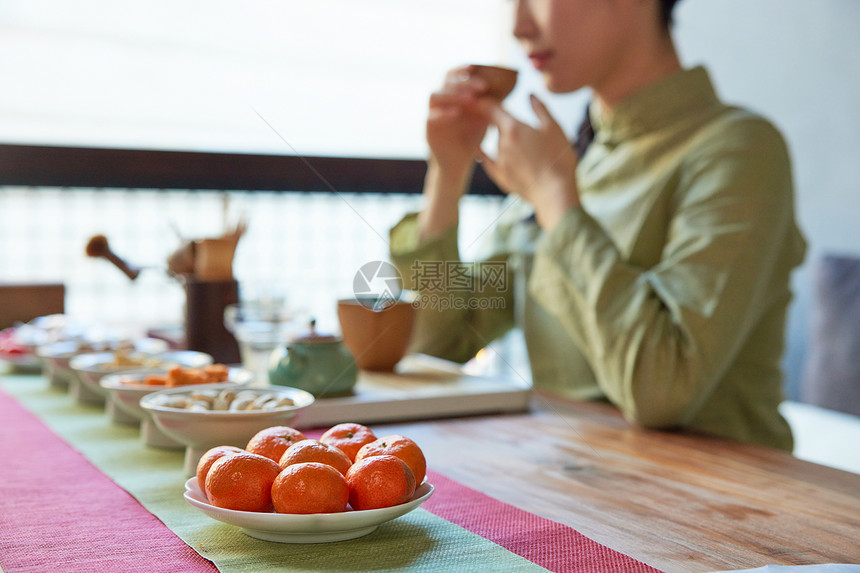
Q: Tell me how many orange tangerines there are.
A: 8